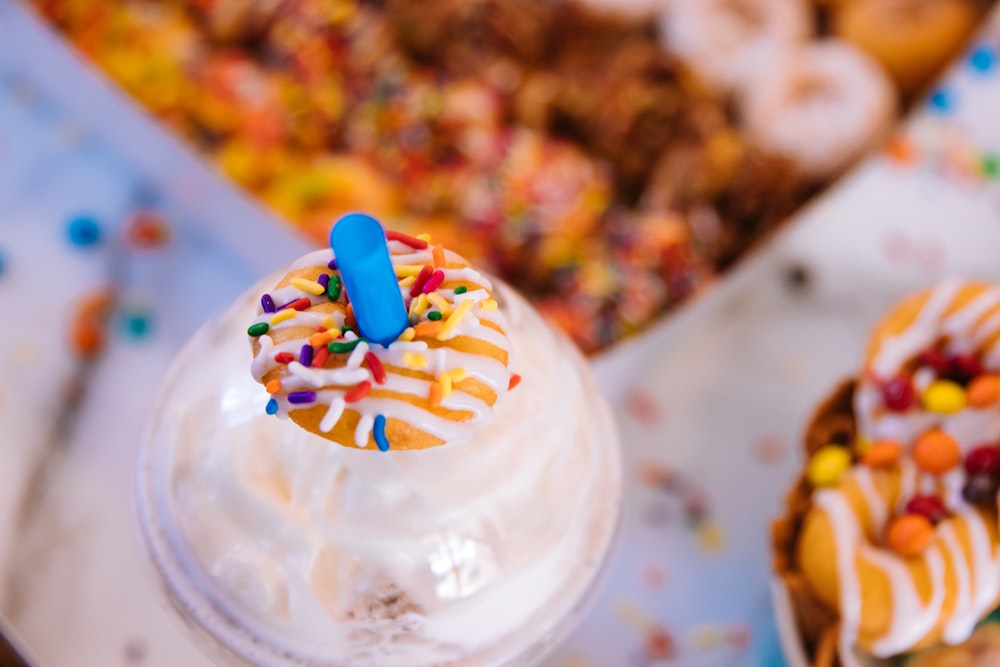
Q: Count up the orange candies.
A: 4